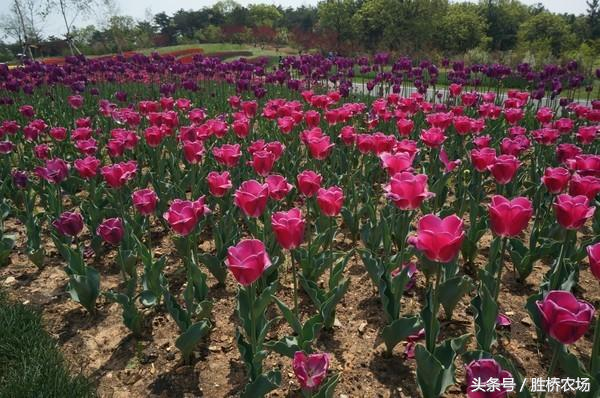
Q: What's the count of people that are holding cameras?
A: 0